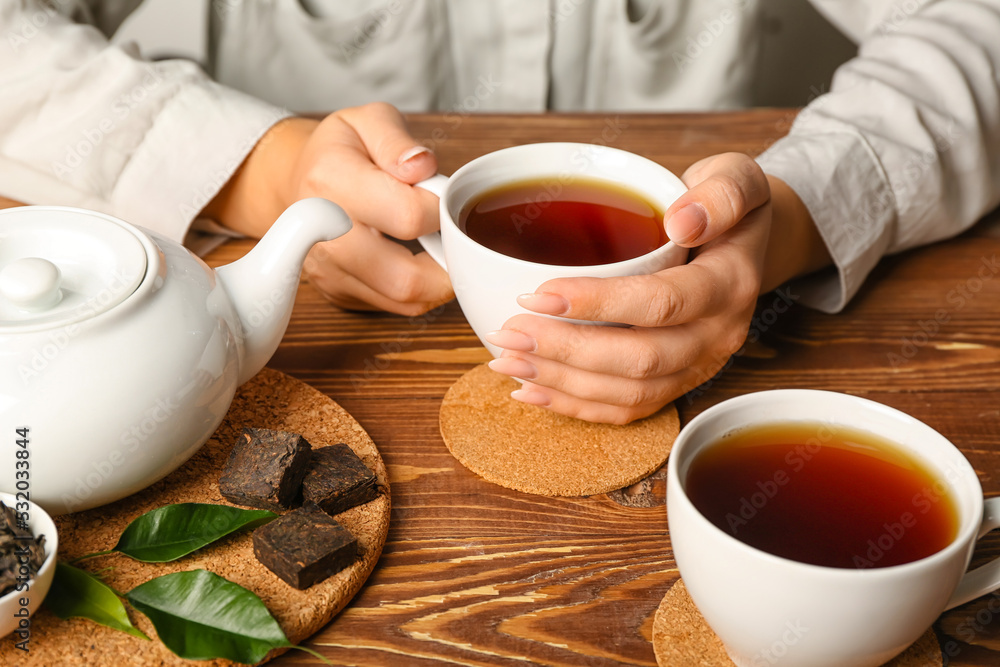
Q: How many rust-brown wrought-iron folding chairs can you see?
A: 0